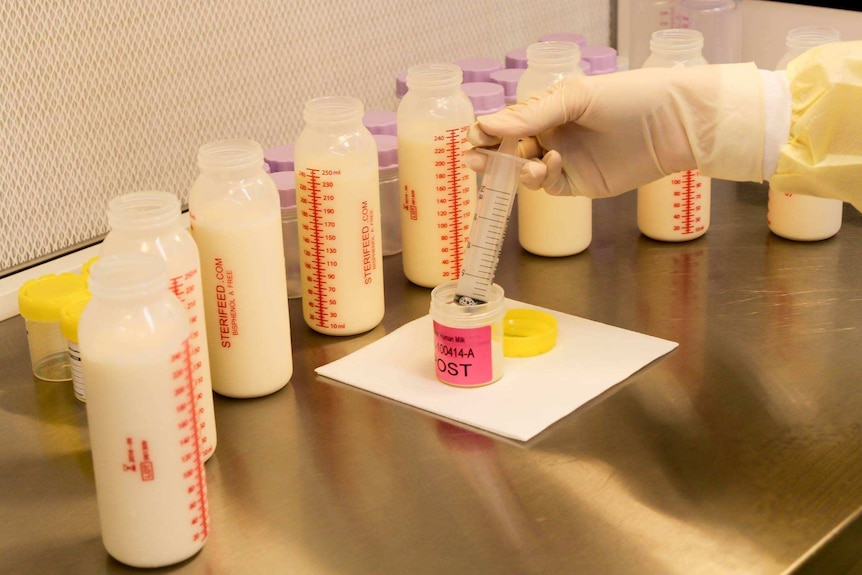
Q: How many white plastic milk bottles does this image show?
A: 8